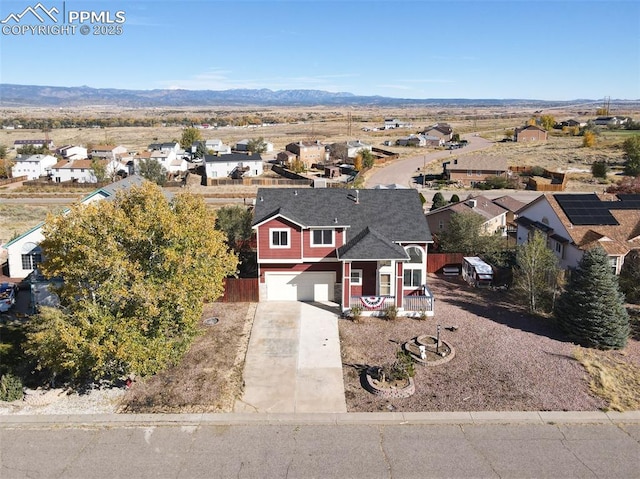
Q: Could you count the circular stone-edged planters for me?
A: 2